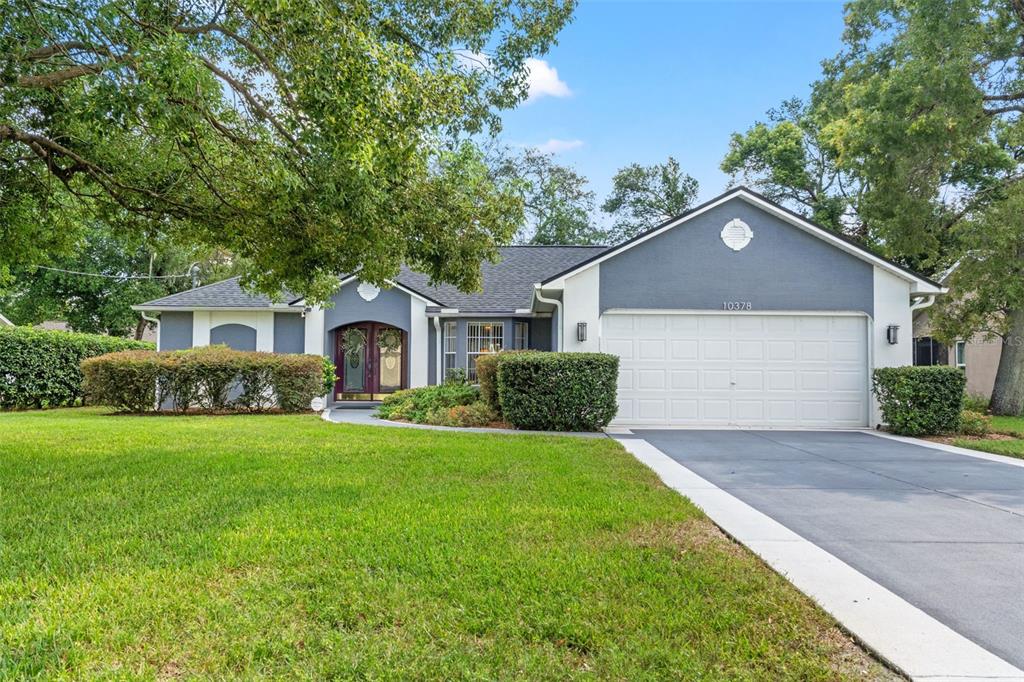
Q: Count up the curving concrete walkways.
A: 1